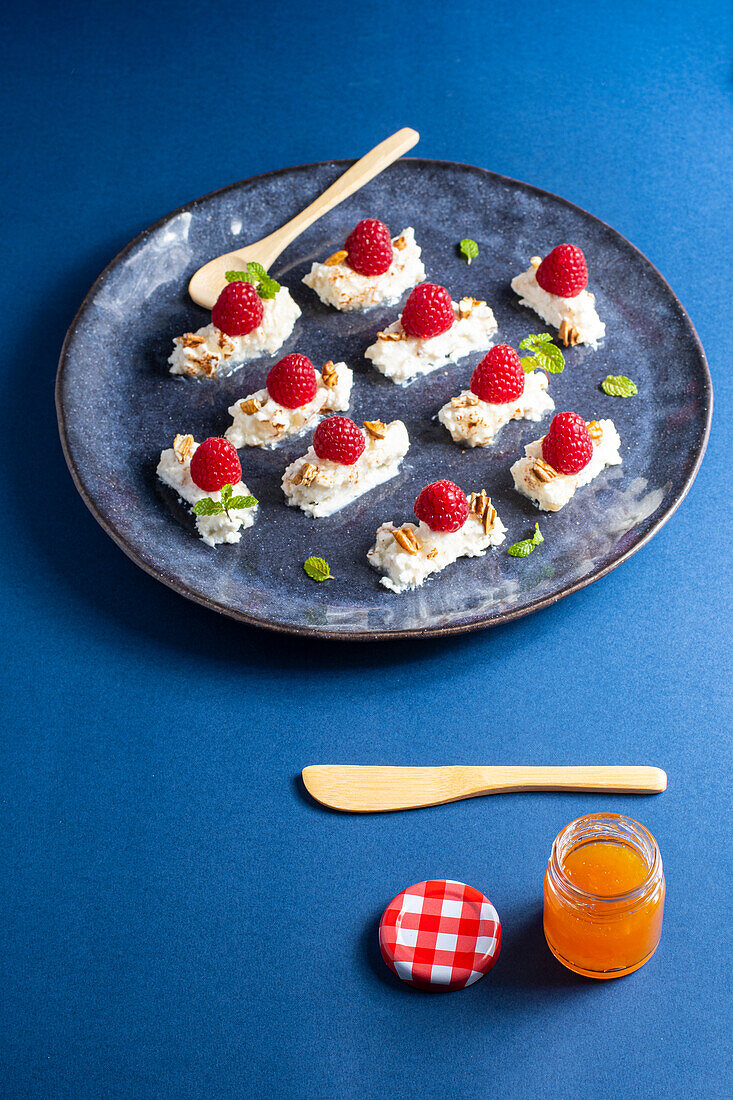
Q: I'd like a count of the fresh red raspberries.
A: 10